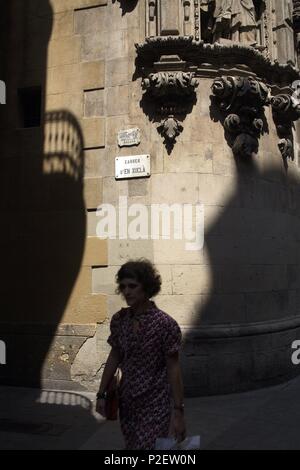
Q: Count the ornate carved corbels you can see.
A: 3